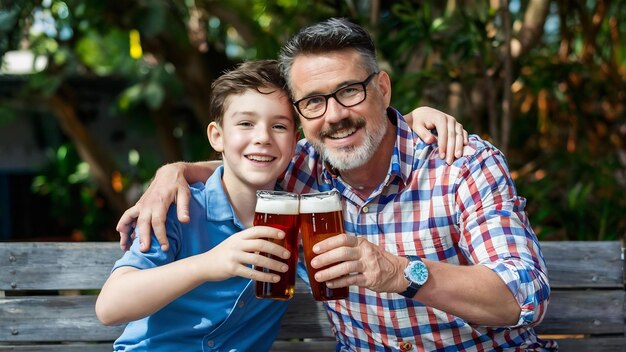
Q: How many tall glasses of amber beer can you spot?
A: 2